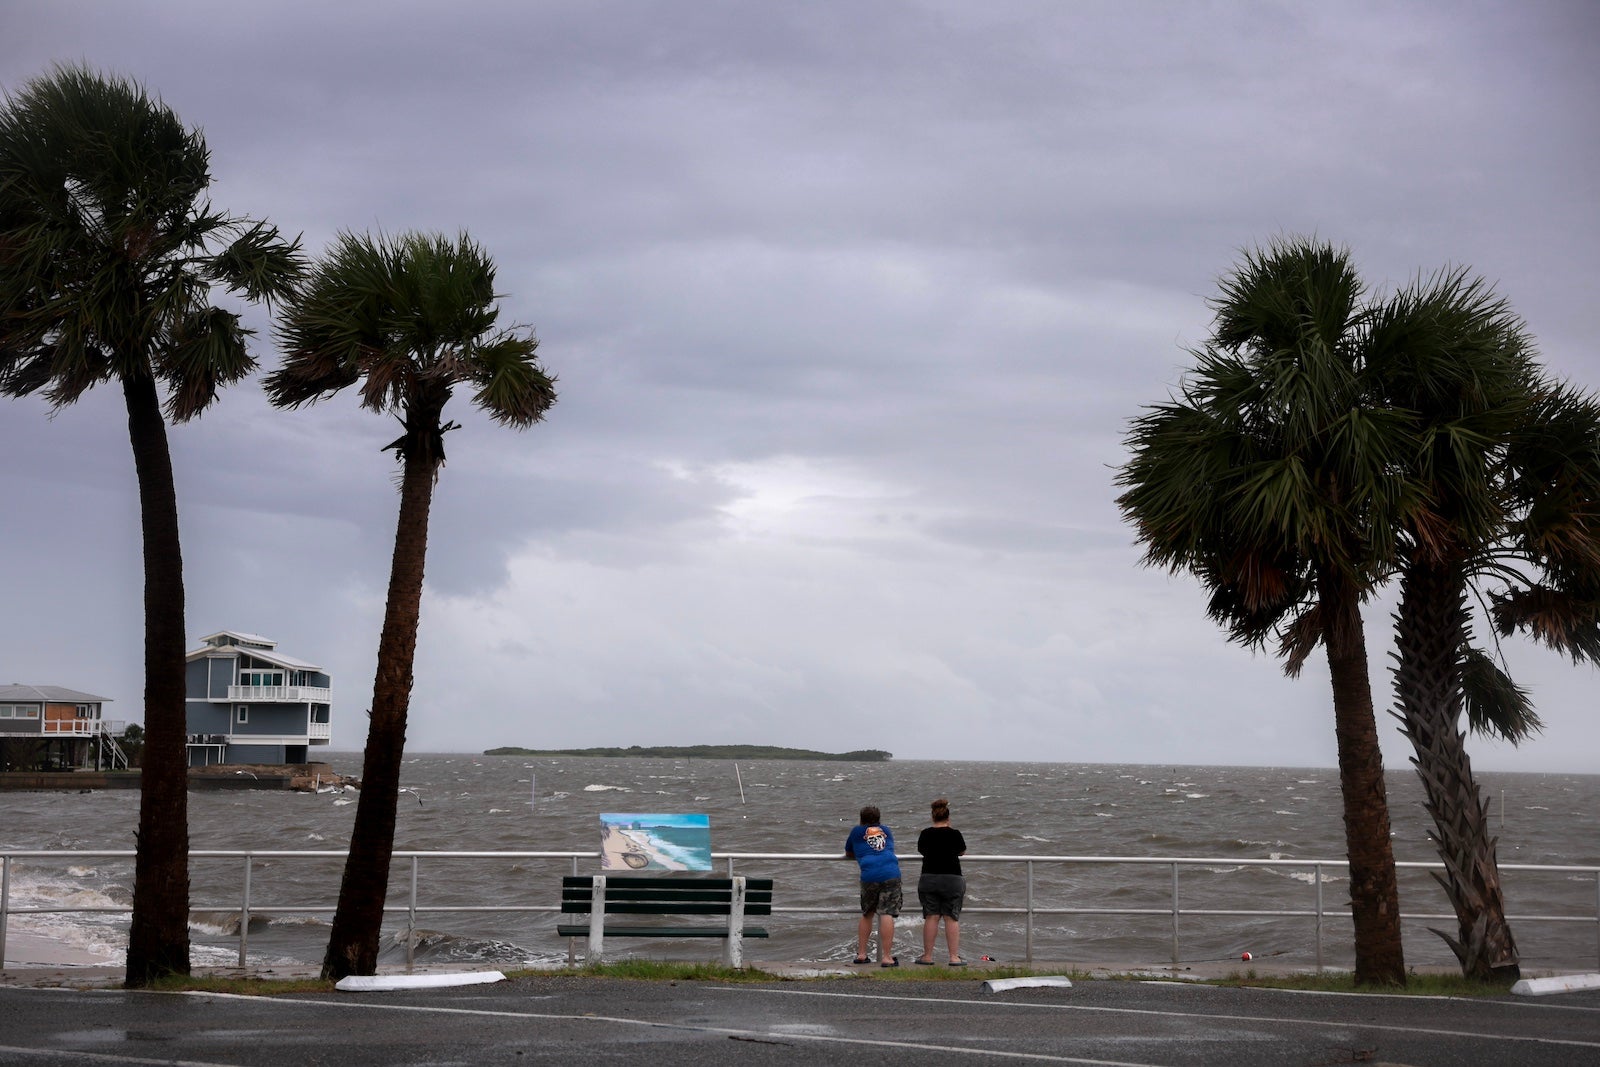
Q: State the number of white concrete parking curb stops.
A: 3